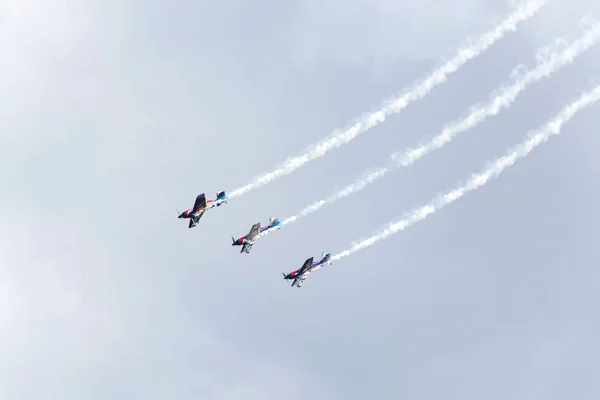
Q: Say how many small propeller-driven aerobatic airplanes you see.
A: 3